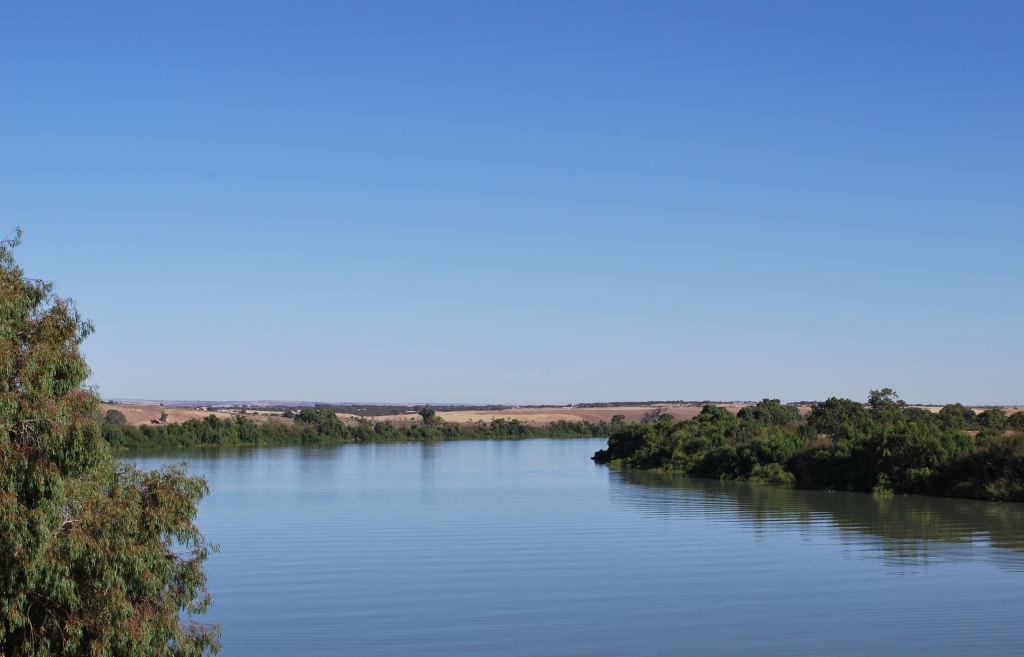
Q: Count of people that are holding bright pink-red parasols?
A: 0